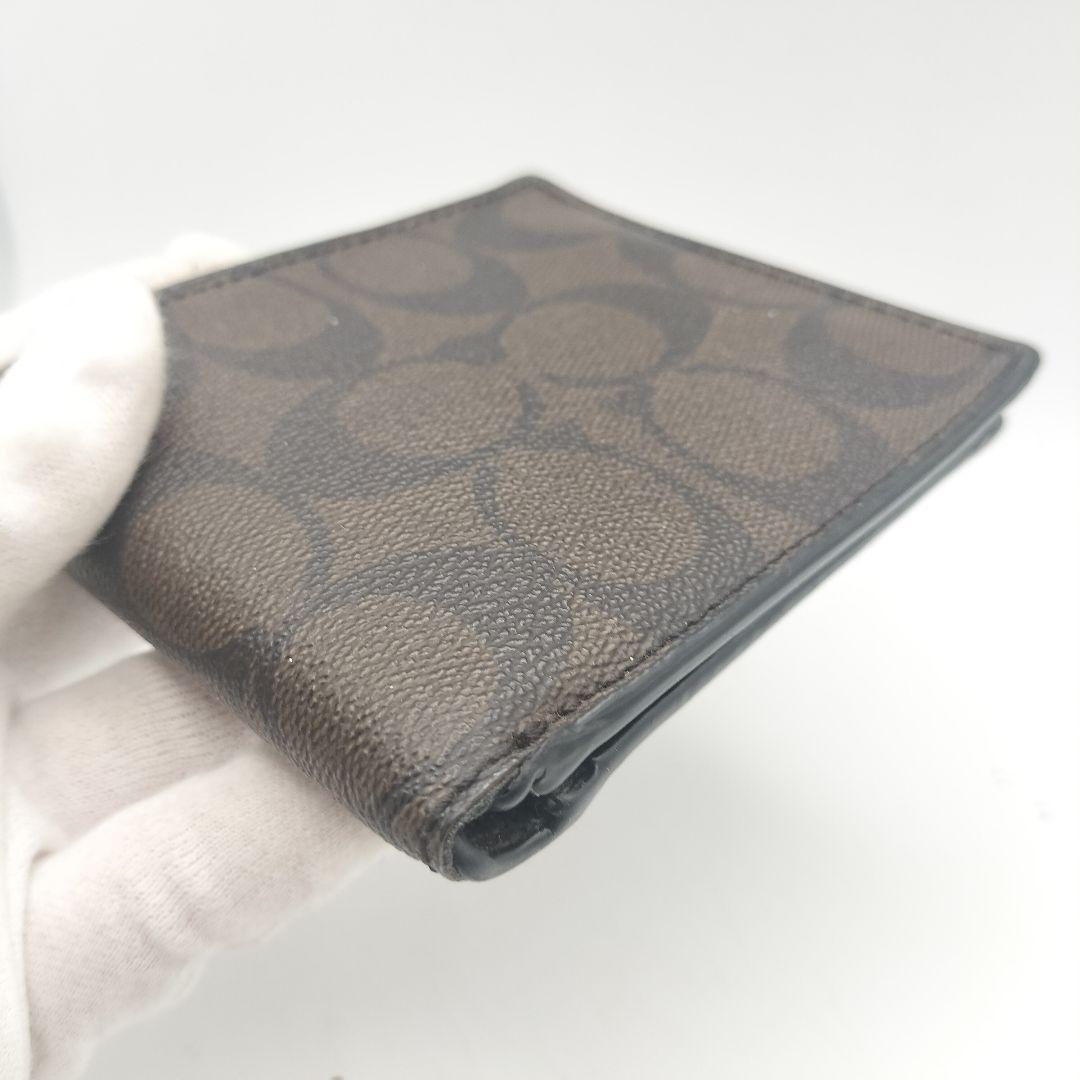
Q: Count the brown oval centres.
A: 11